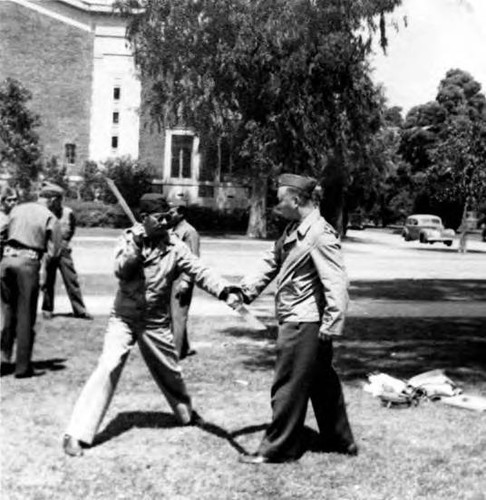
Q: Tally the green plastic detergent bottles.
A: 0